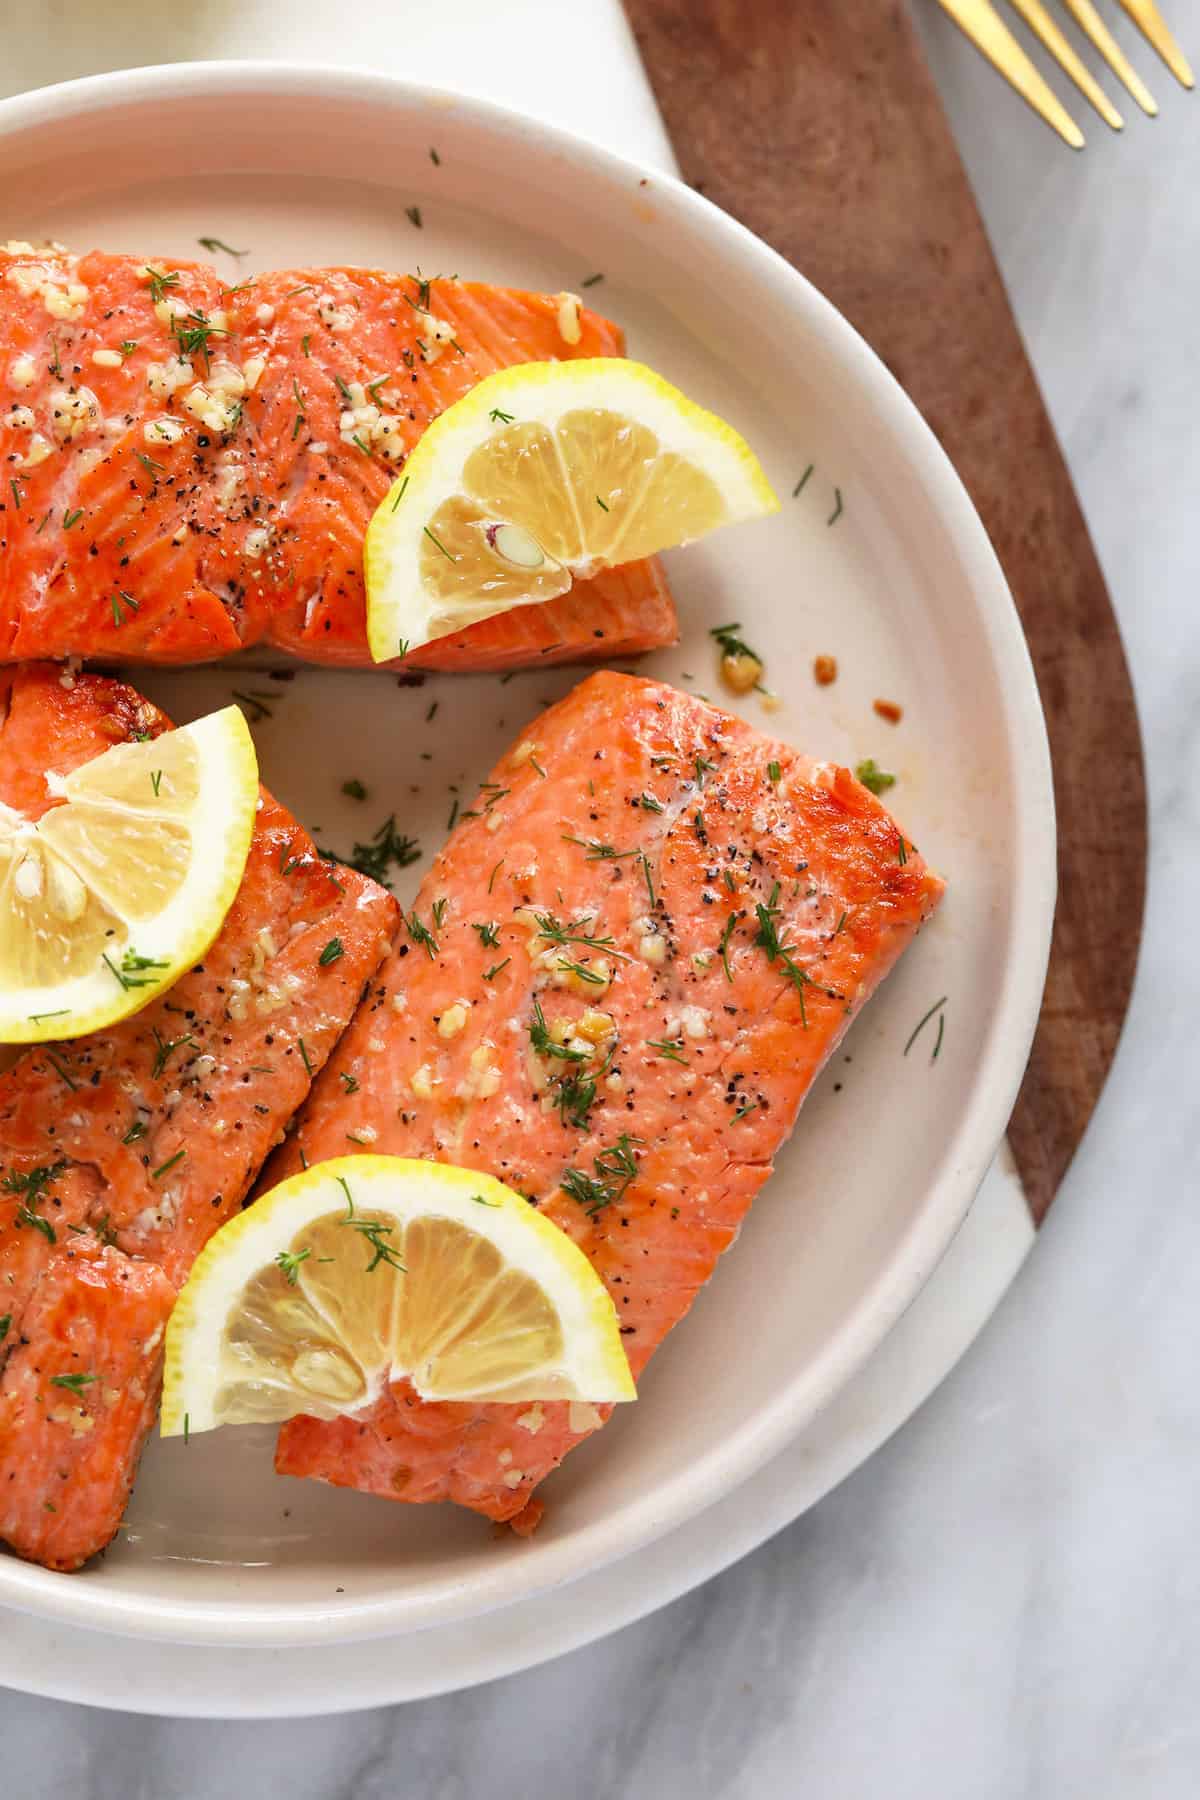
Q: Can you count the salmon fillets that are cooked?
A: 3